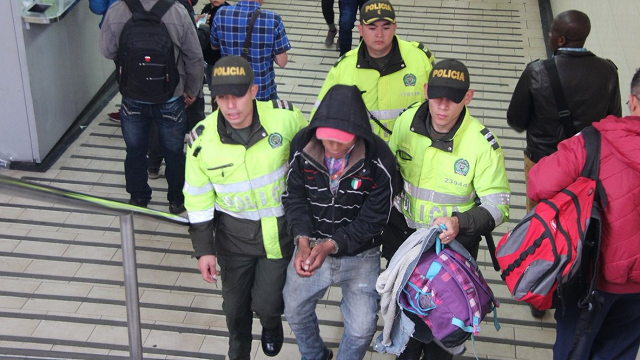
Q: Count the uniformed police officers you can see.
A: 3